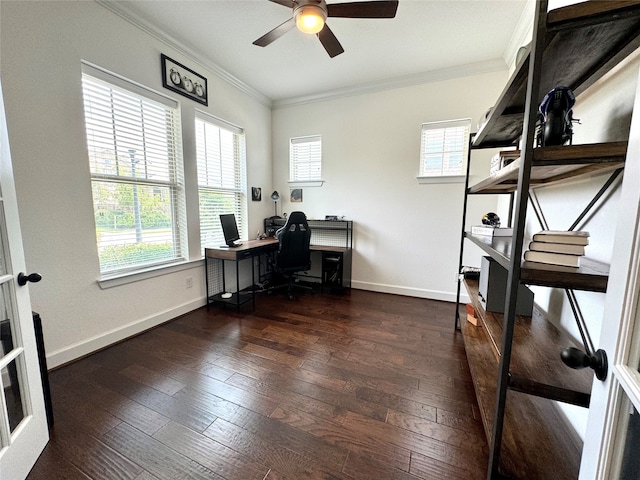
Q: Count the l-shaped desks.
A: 1